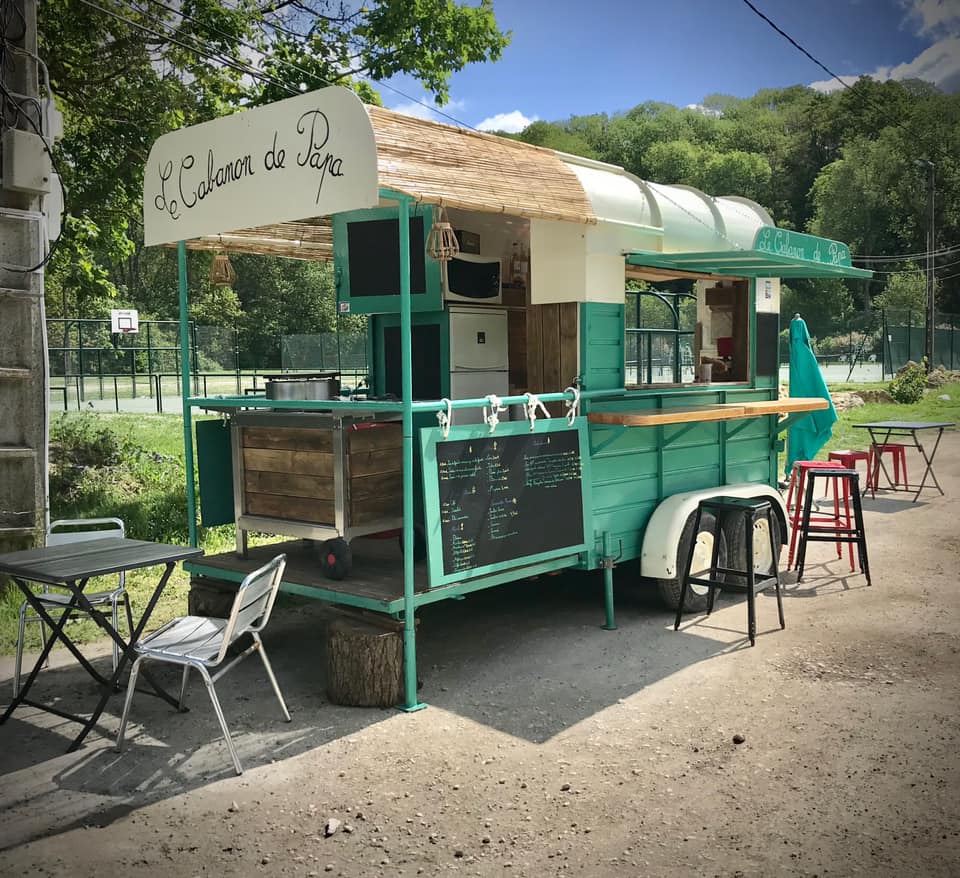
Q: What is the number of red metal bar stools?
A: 3